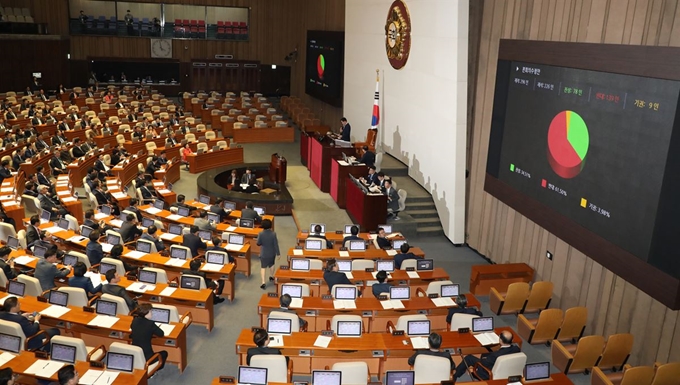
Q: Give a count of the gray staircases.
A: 1